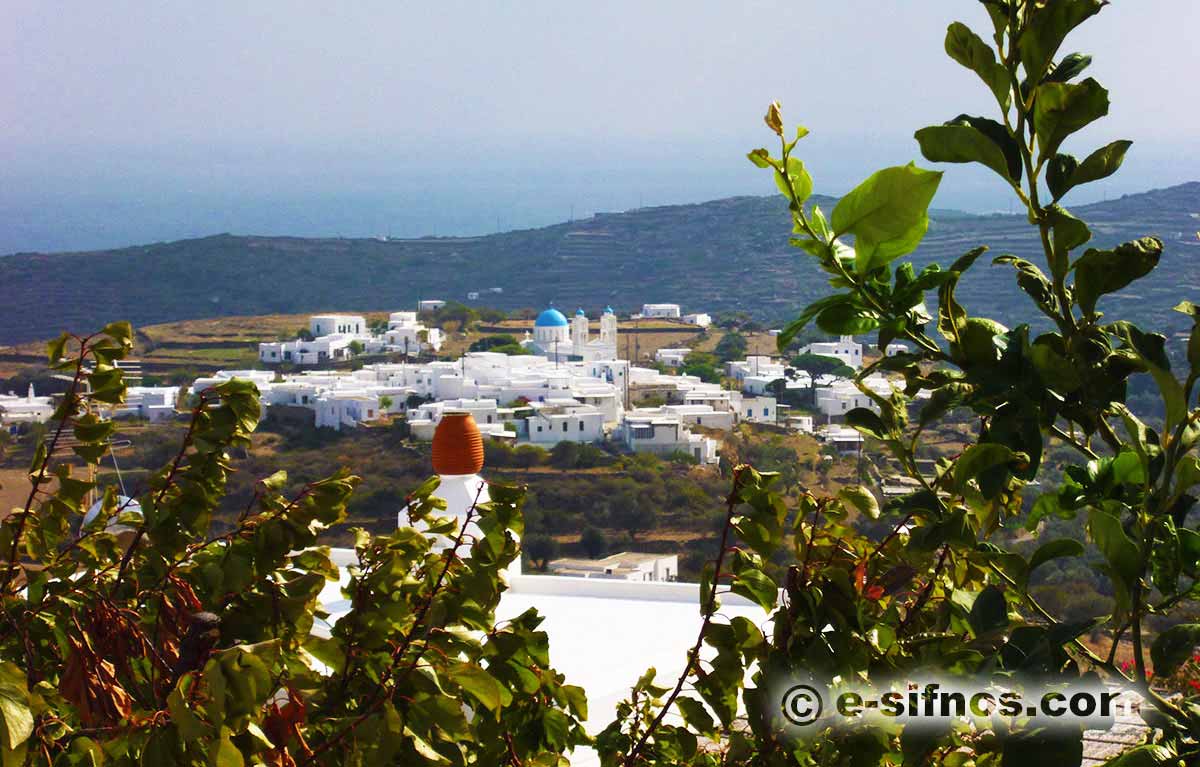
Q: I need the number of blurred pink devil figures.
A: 0